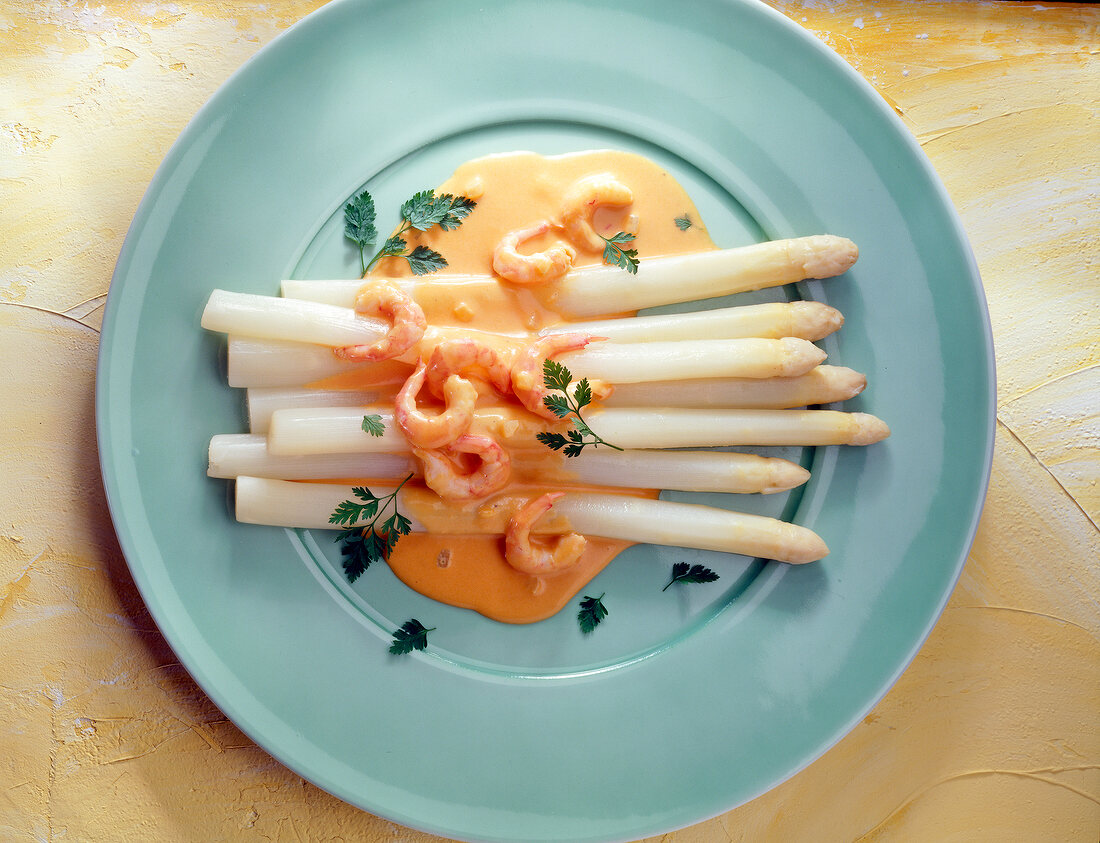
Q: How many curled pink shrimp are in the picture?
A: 8